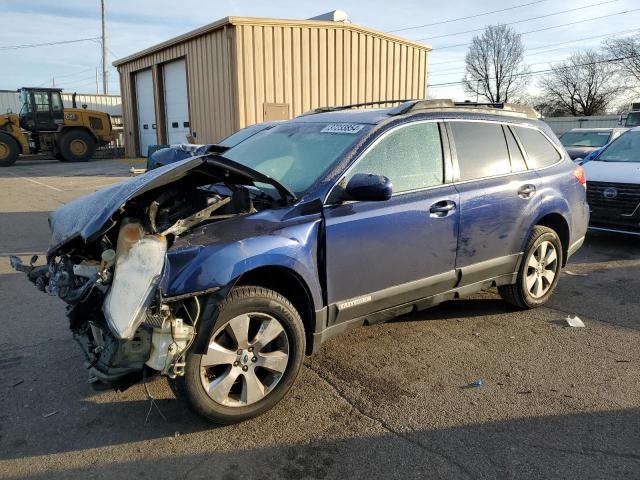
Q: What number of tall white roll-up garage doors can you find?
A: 2